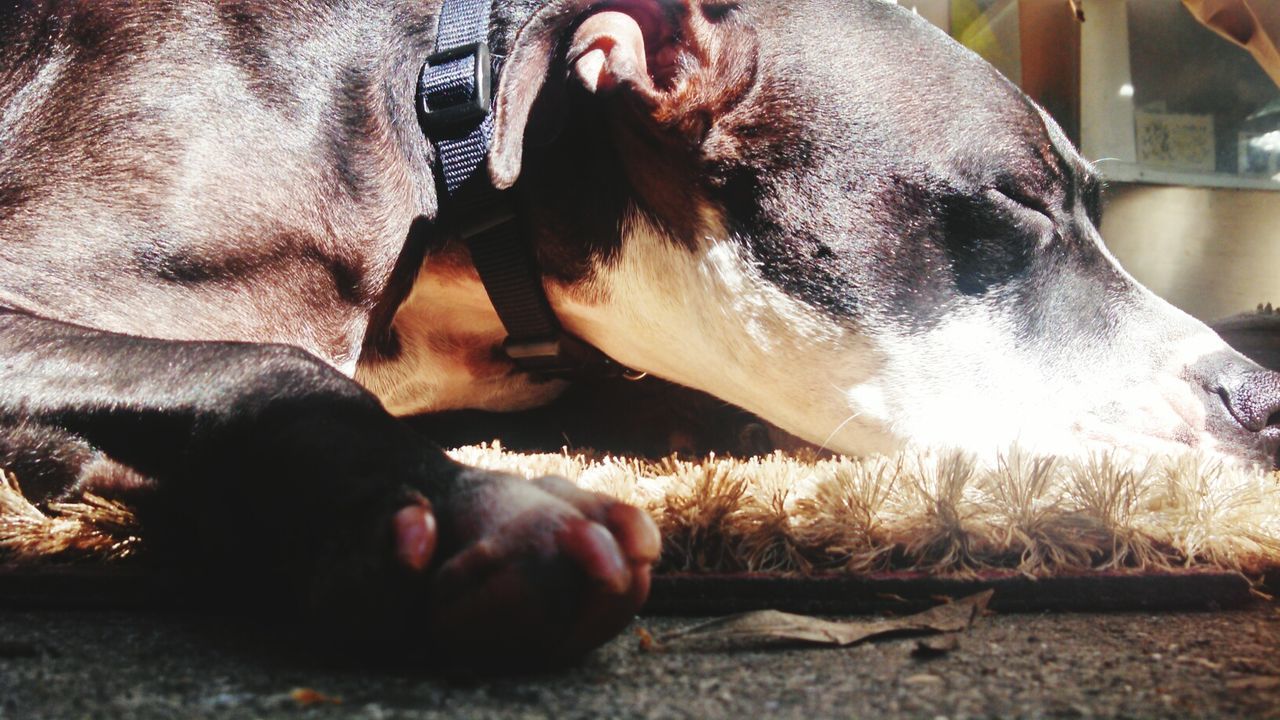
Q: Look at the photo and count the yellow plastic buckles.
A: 0